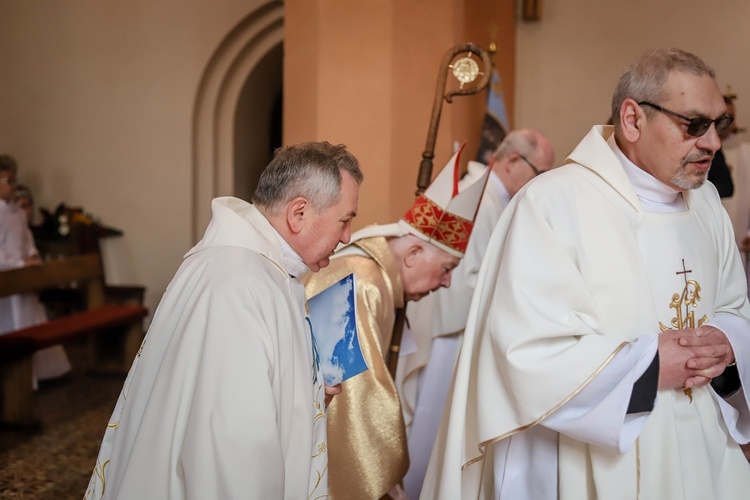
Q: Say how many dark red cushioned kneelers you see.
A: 1